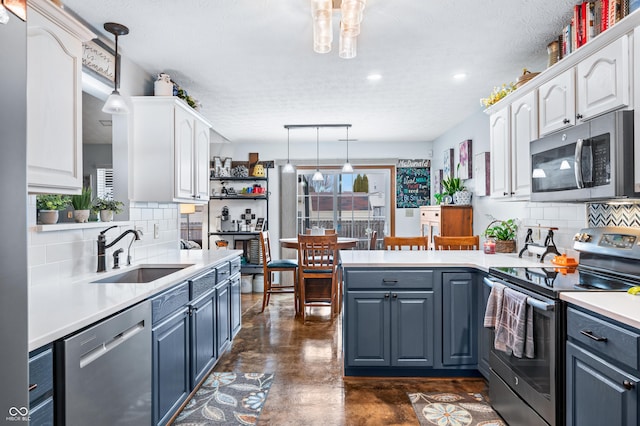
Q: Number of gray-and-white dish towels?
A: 2